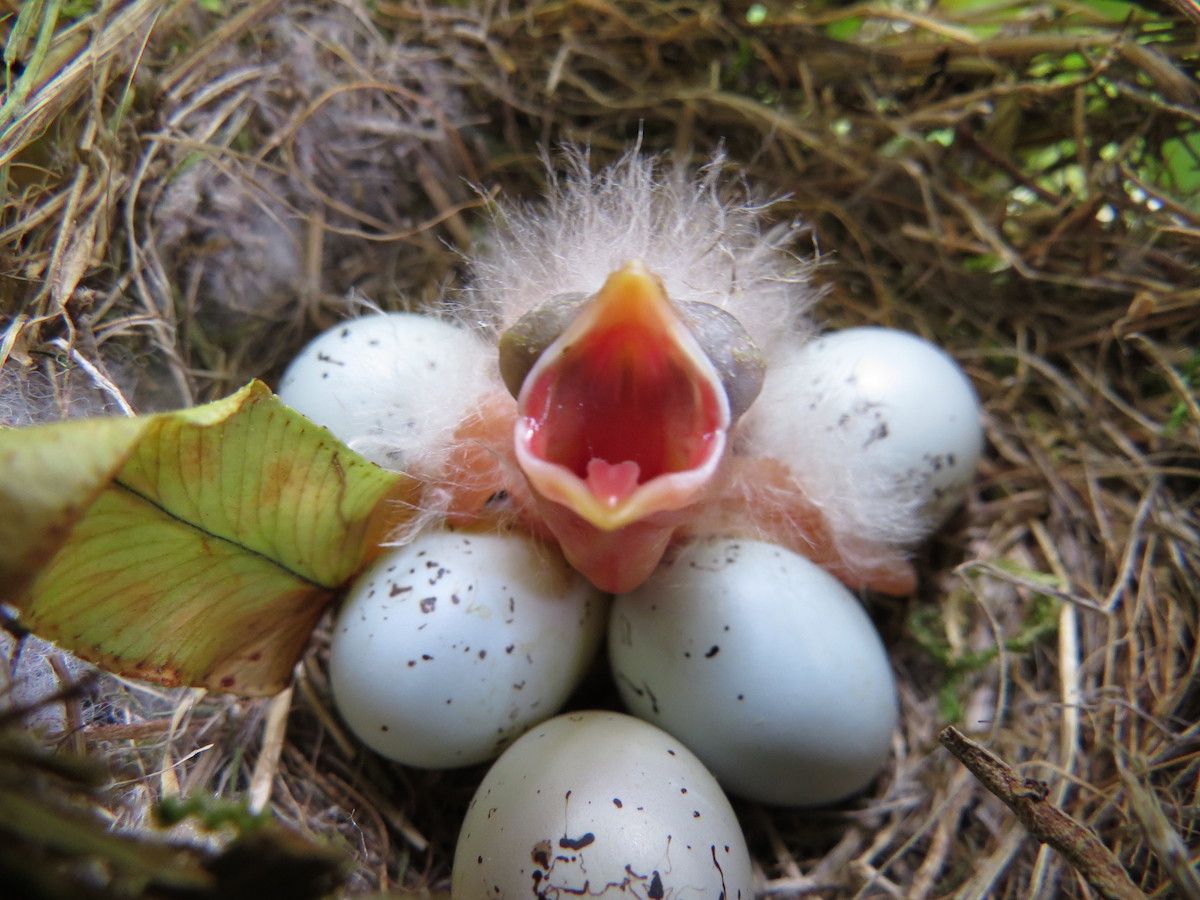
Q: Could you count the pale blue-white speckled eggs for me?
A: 5